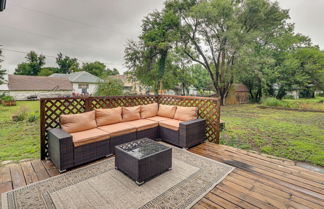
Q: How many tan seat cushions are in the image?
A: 5